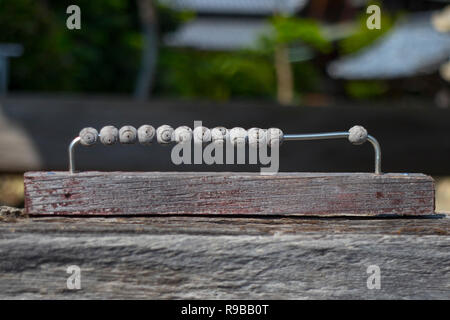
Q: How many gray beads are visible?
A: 12